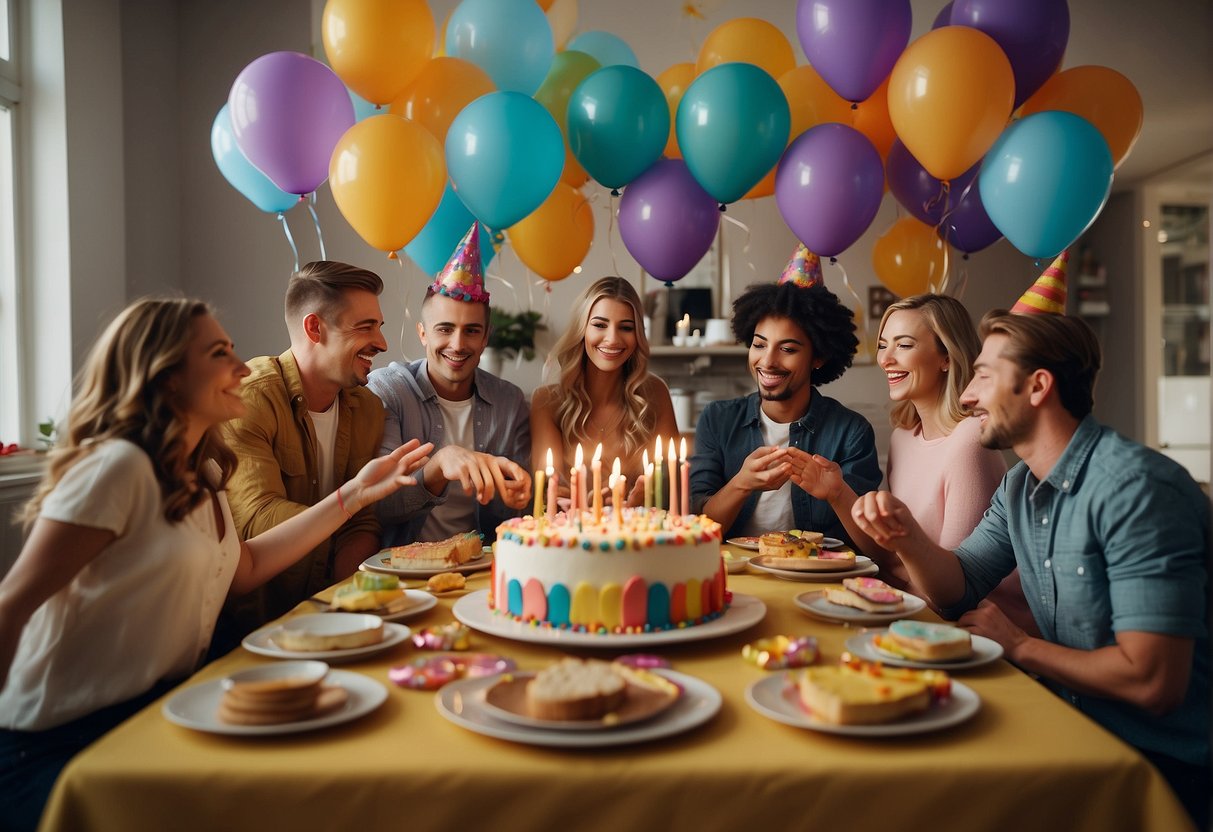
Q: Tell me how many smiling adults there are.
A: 7